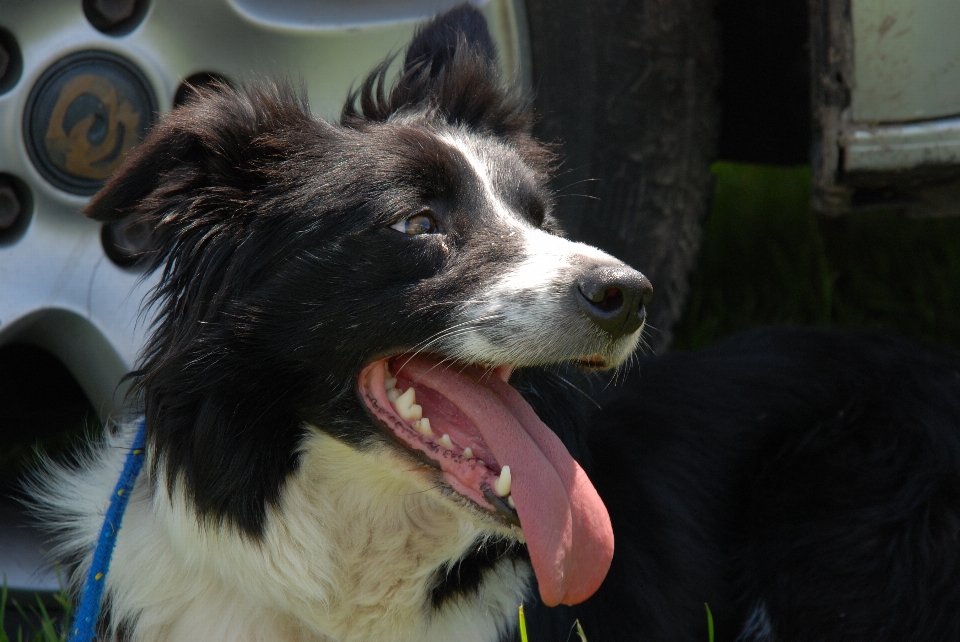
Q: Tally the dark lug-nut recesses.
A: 5